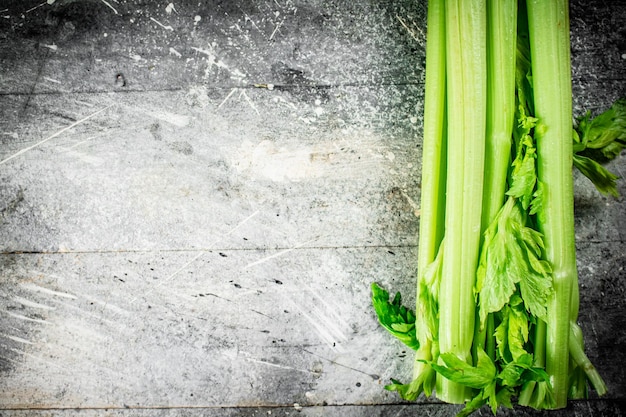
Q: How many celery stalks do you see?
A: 4